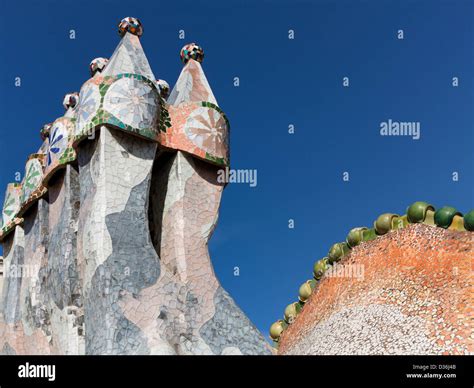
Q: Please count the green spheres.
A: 10